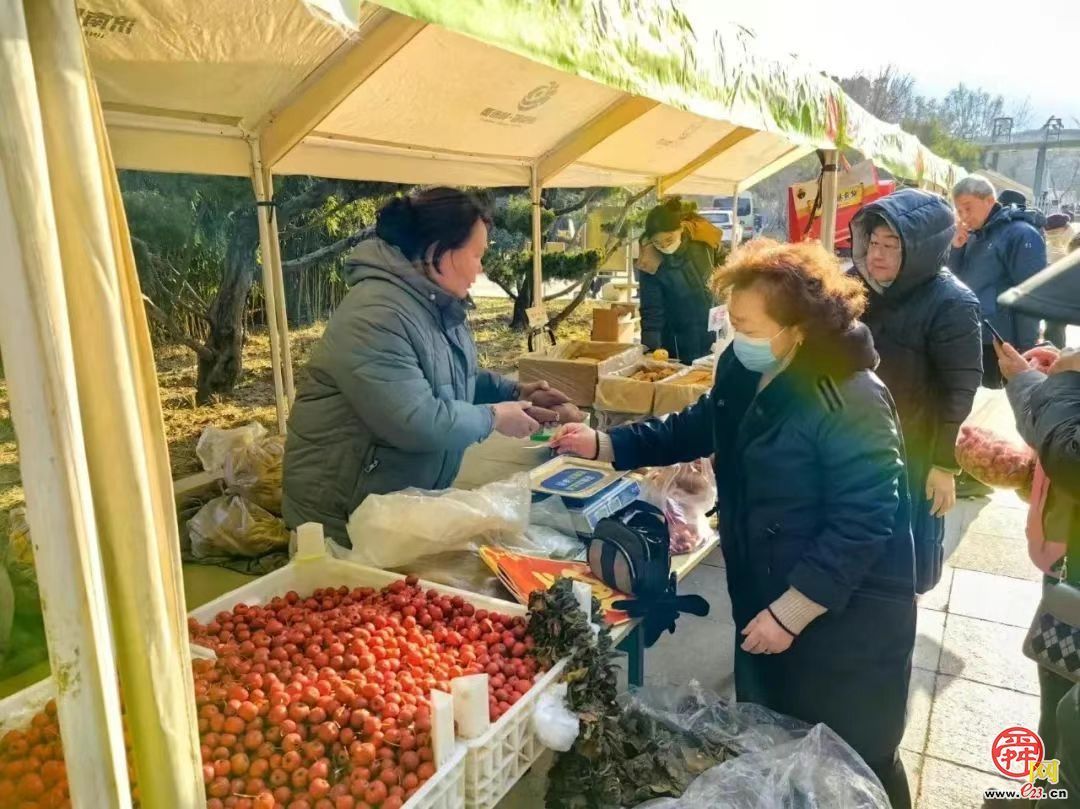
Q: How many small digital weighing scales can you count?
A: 1